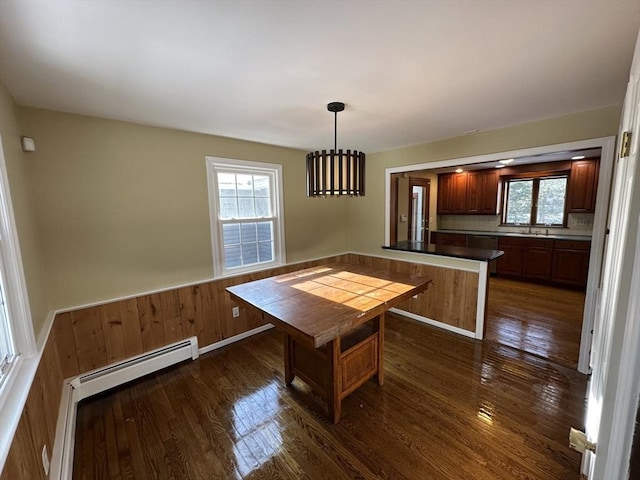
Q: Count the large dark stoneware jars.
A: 0